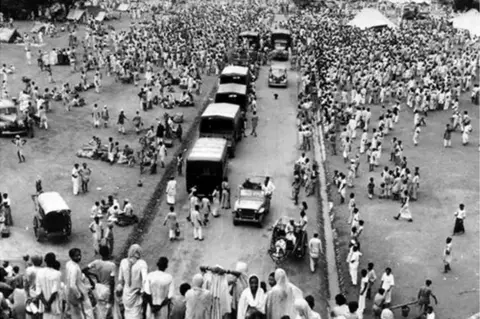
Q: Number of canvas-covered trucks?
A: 6